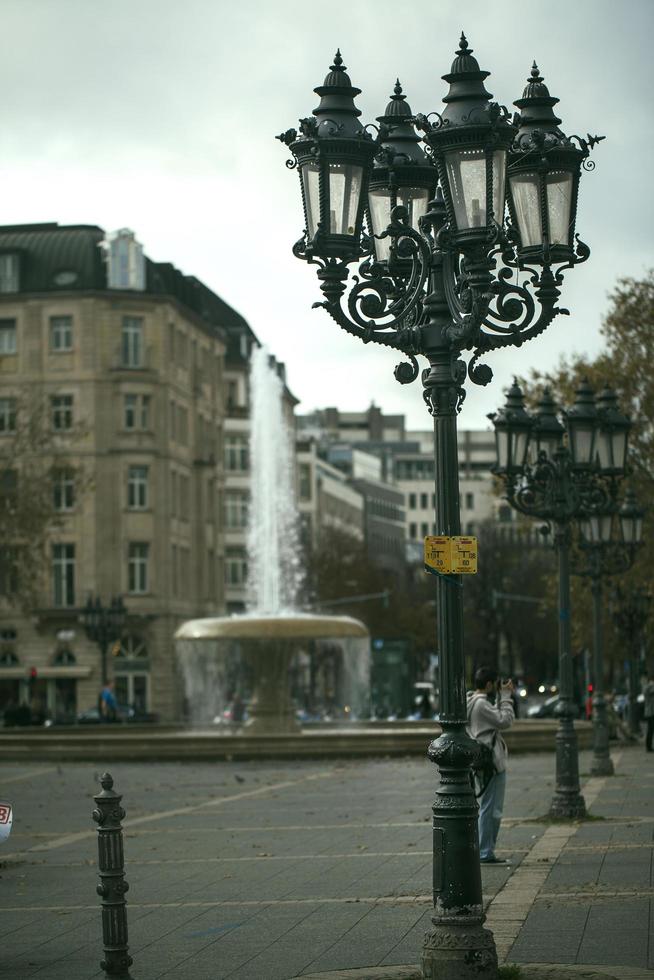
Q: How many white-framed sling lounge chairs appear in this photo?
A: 0